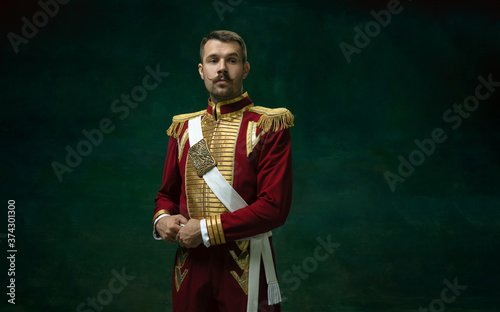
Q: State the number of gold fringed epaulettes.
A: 2